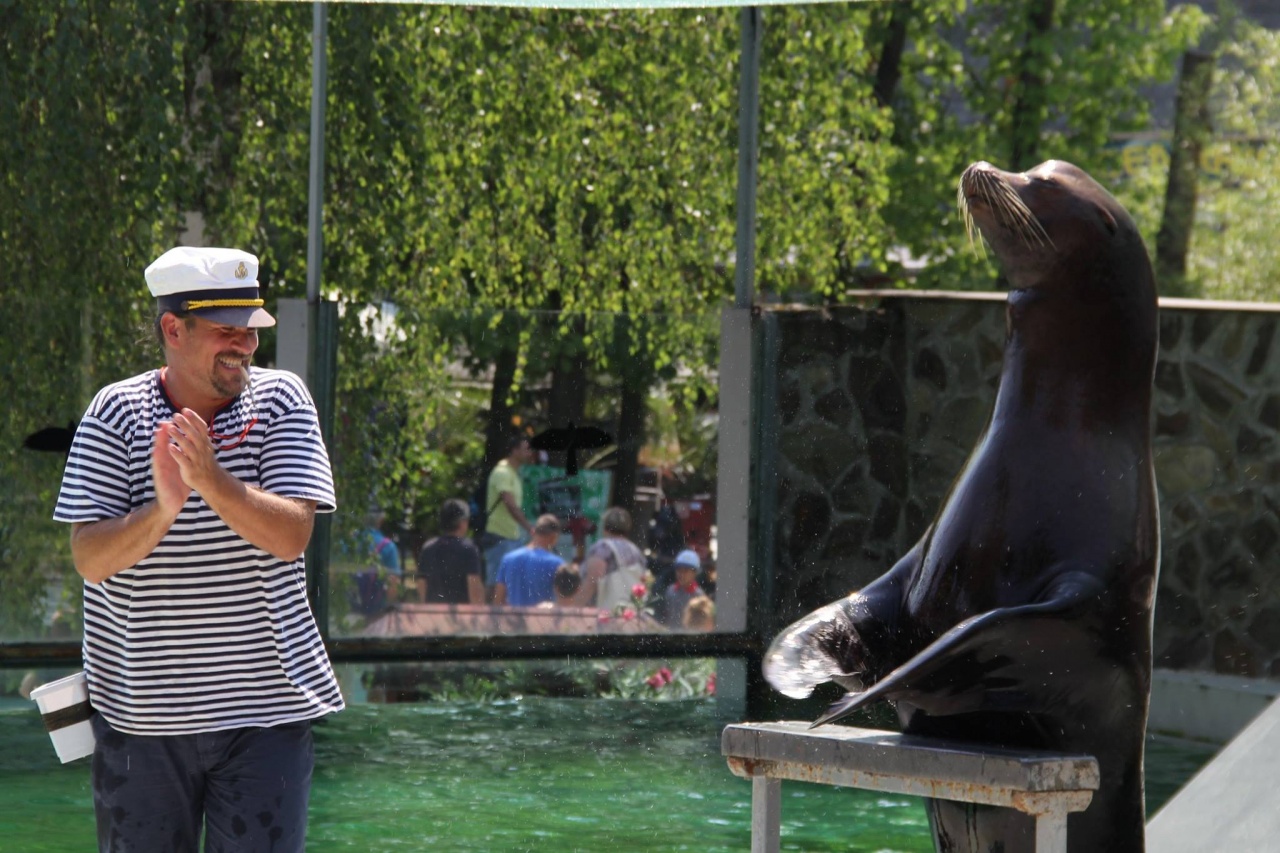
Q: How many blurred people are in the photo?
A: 8